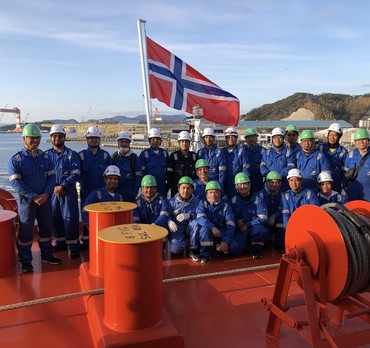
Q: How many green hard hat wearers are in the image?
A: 11